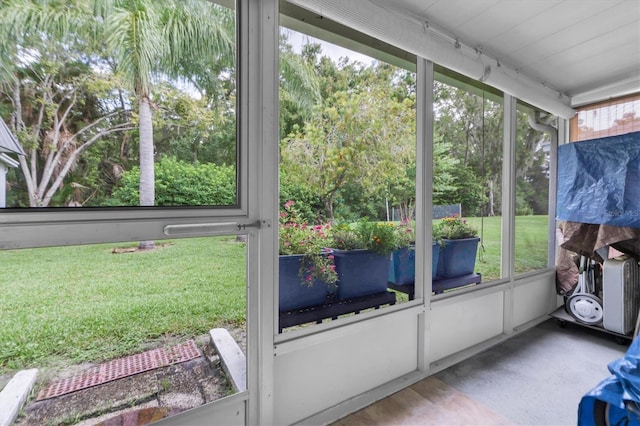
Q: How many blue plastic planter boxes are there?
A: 4